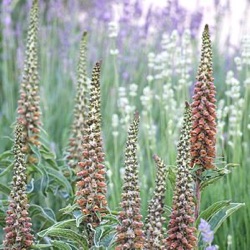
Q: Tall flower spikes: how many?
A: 8